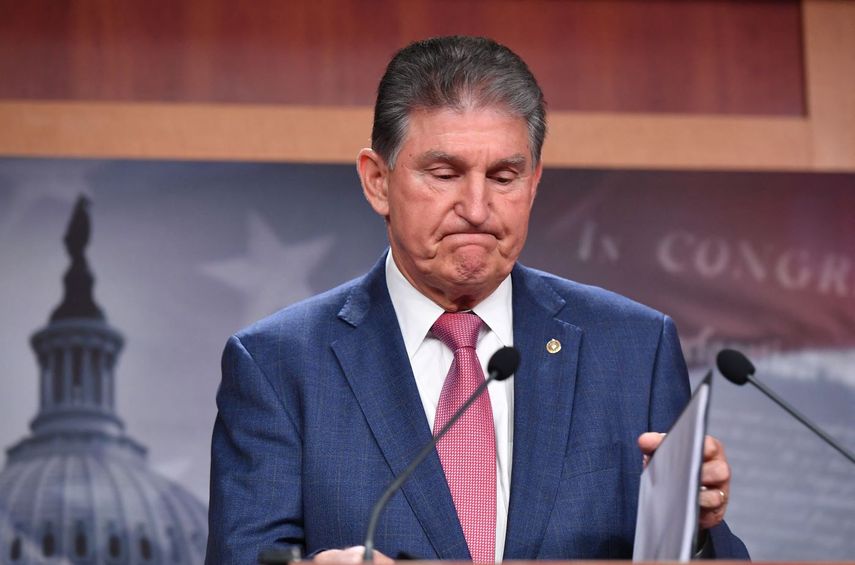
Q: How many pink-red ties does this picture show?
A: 1